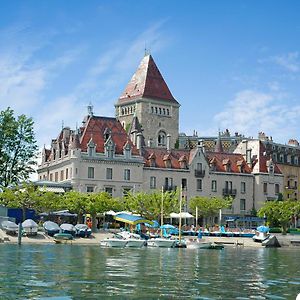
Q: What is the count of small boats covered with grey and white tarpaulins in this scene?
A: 5